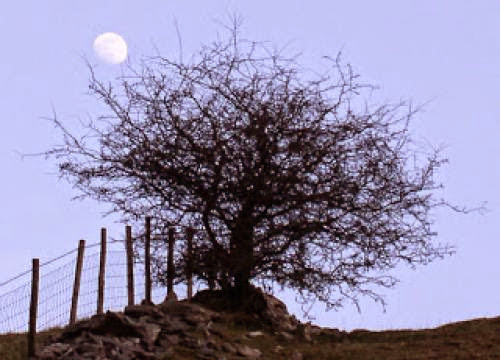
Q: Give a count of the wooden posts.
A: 7